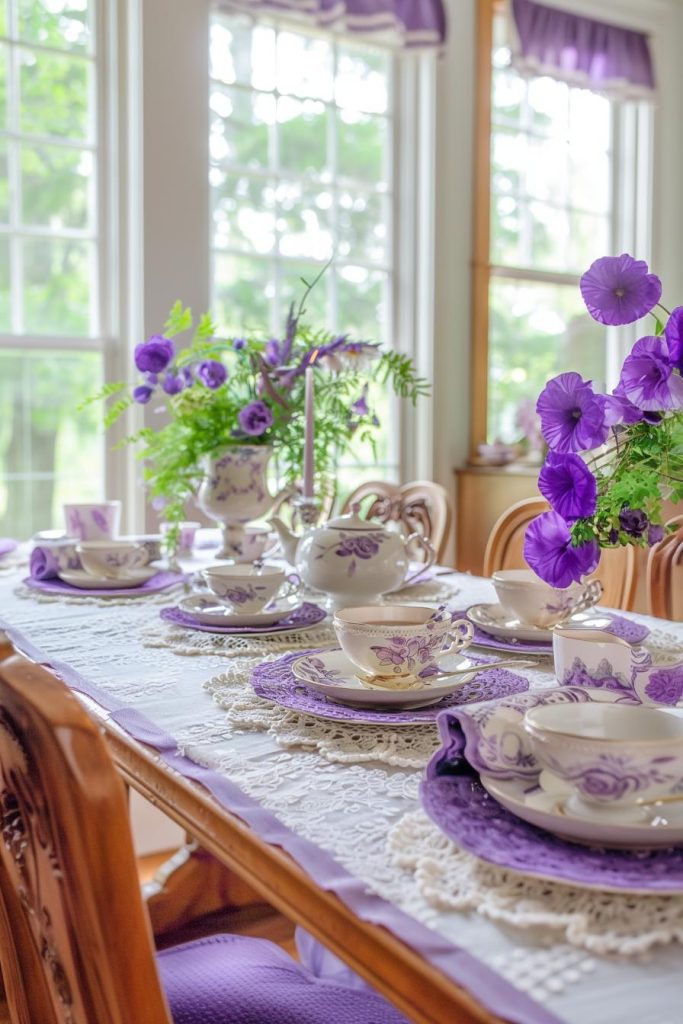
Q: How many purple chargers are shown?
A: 5